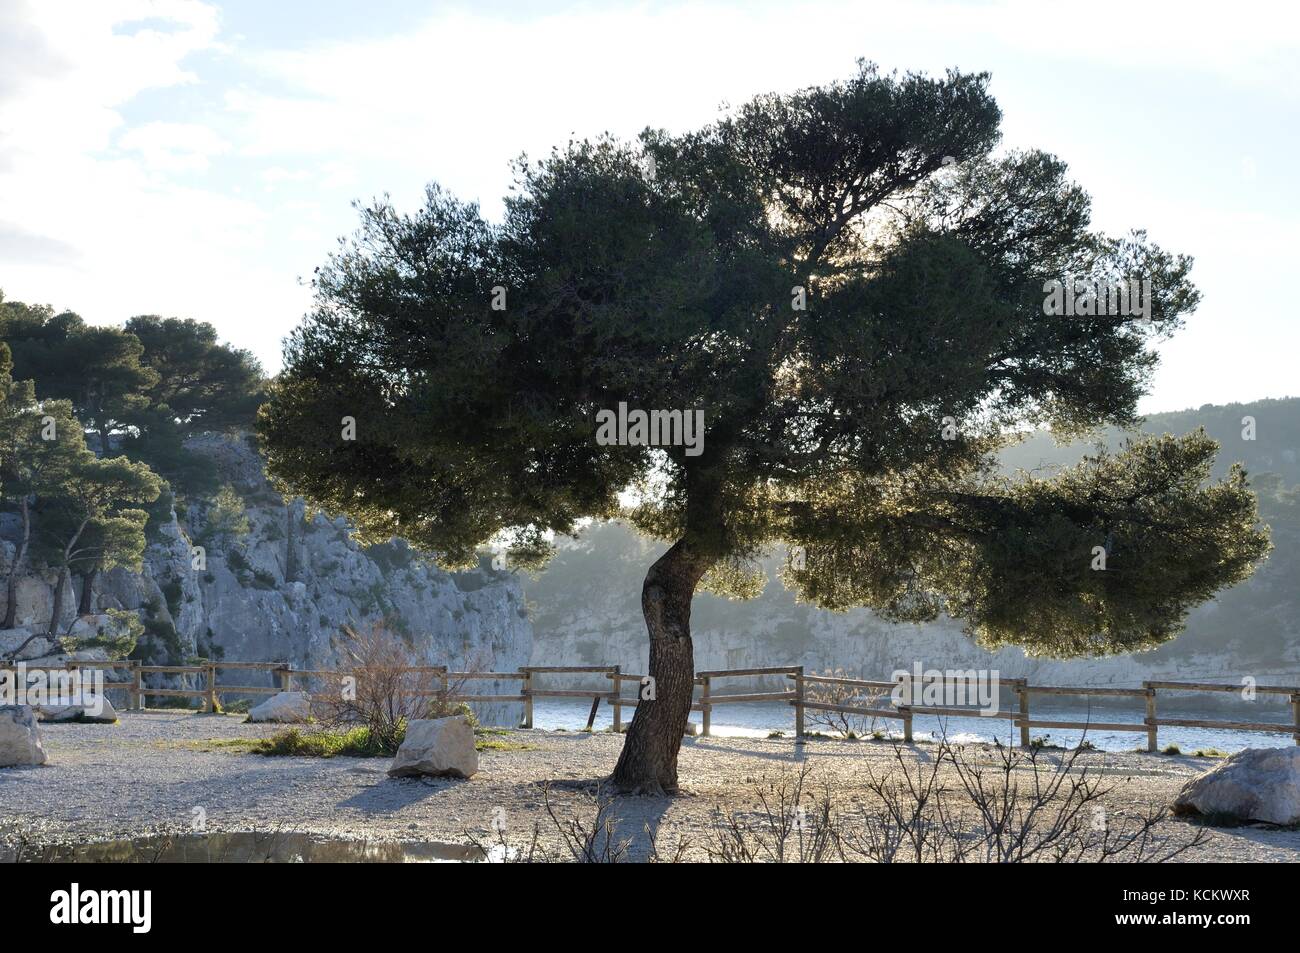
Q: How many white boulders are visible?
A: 5